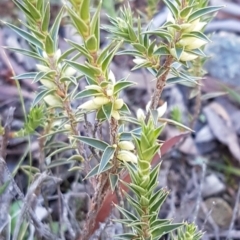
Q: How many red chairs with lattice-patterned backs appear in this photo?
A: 0